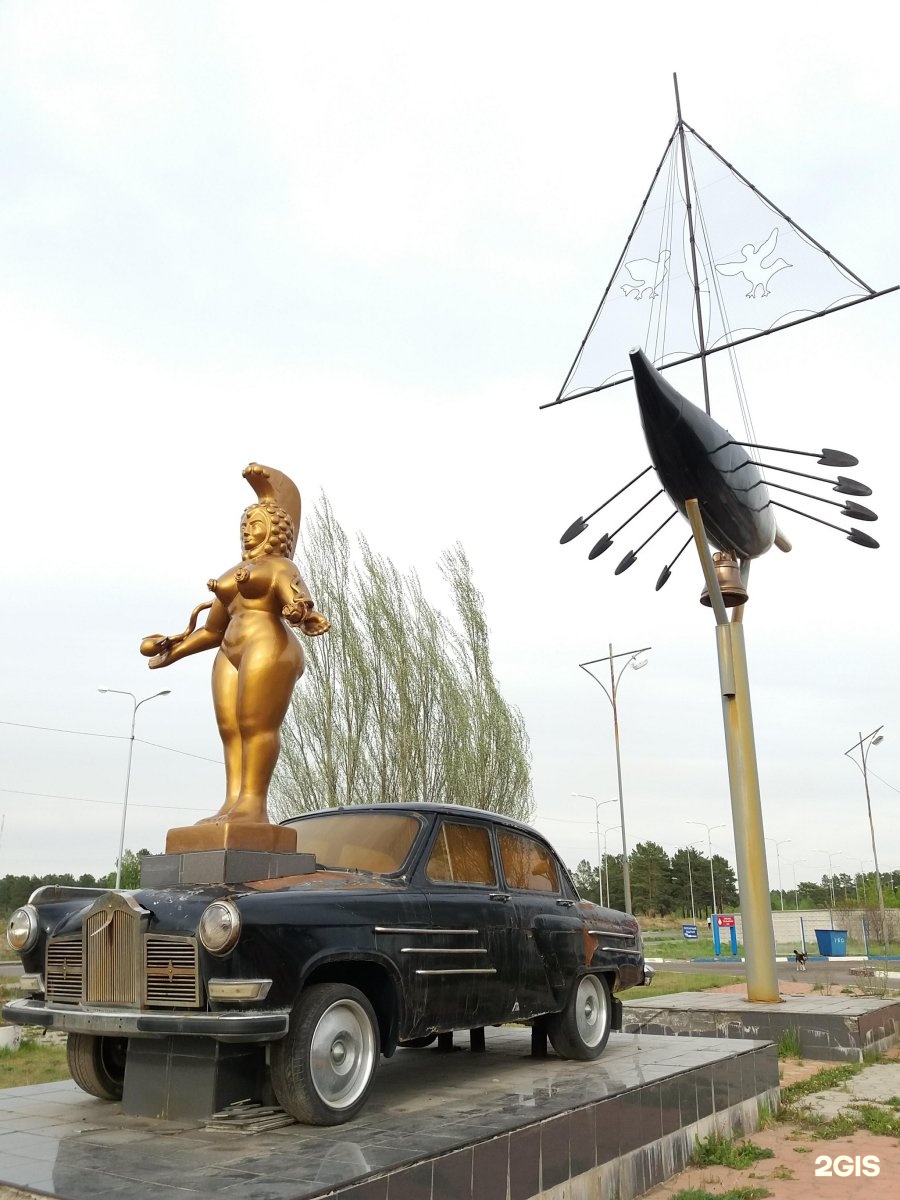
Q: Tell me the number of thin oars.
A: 8